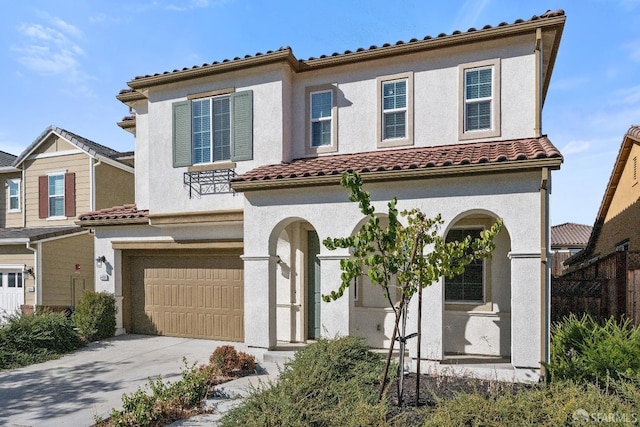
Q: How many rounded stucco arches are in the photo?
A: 3